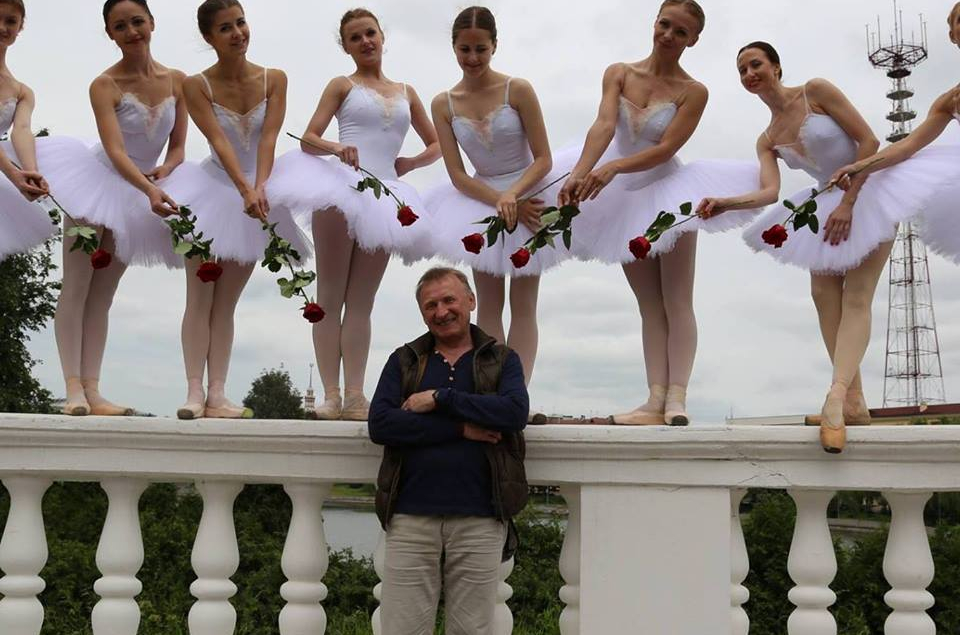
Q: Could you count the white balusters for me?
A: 10